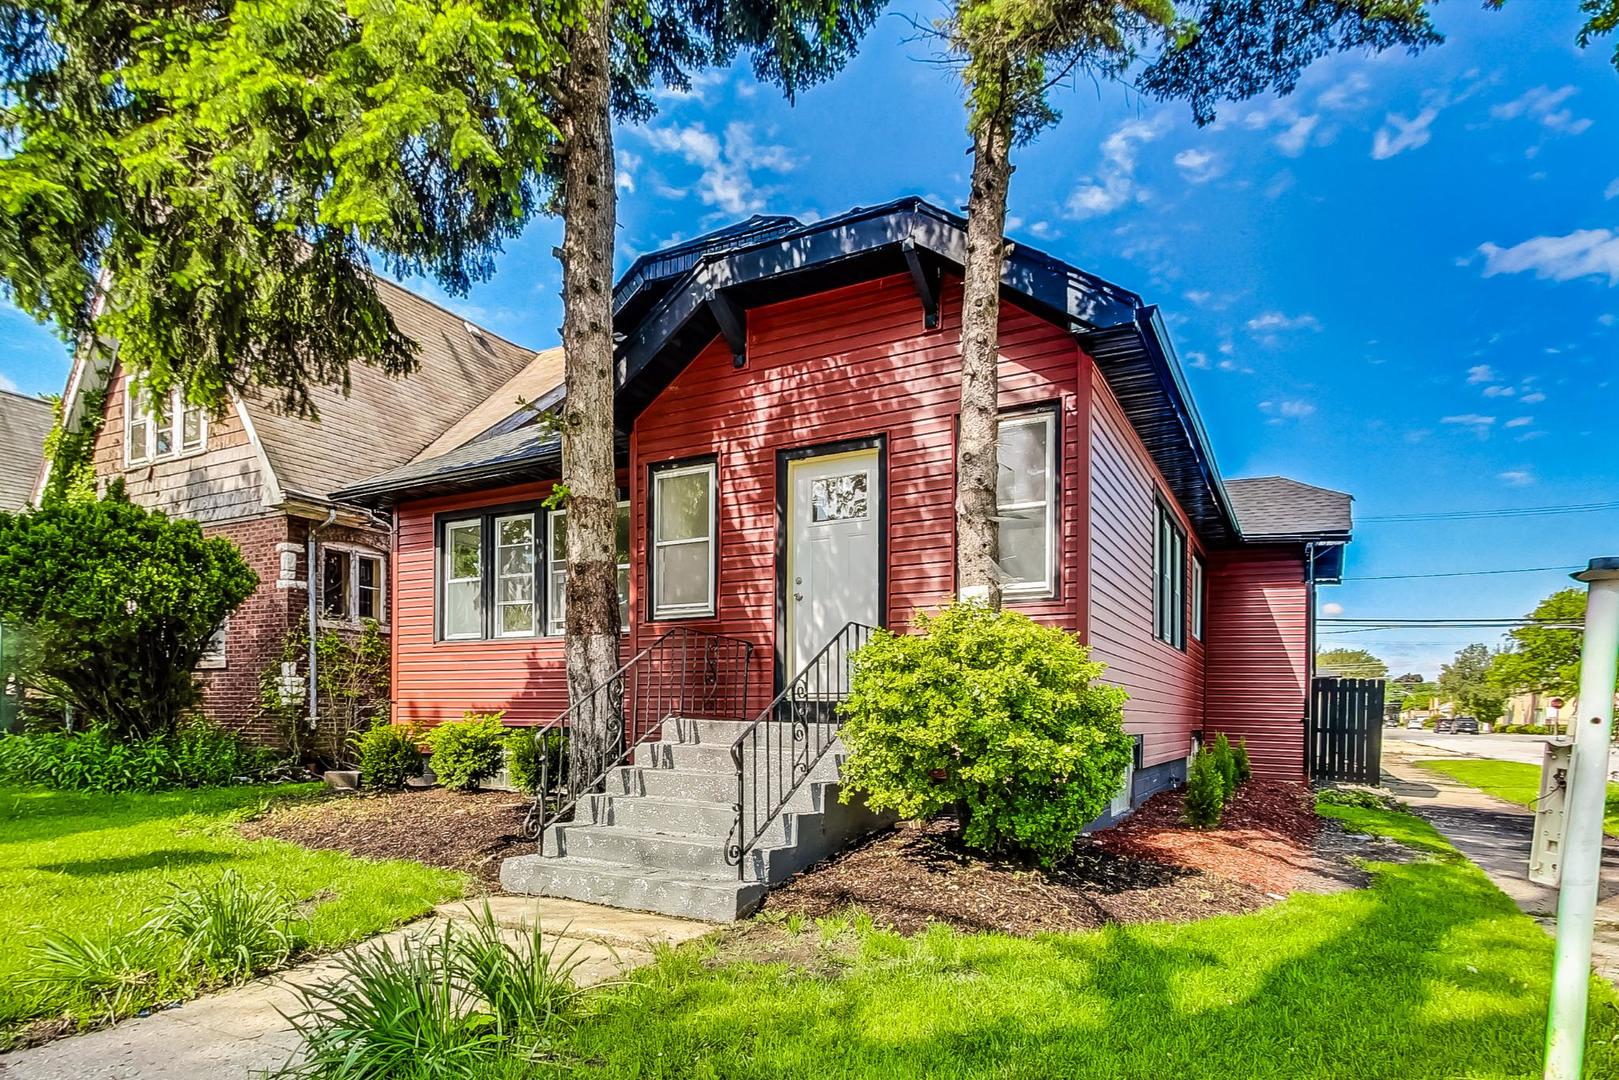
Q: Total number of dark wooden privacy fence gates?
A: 1